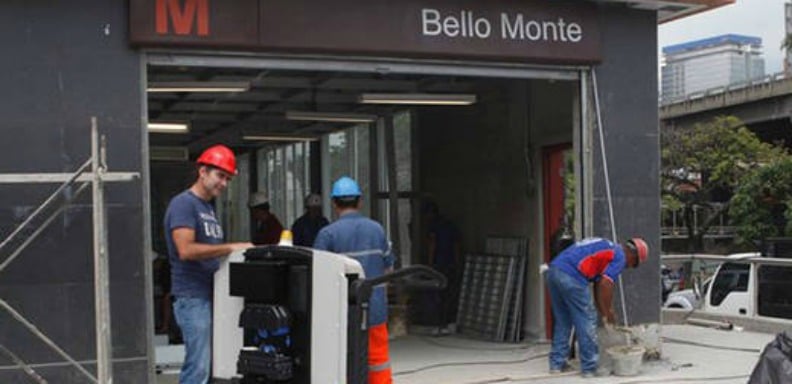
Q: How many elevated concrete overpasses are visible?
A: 1